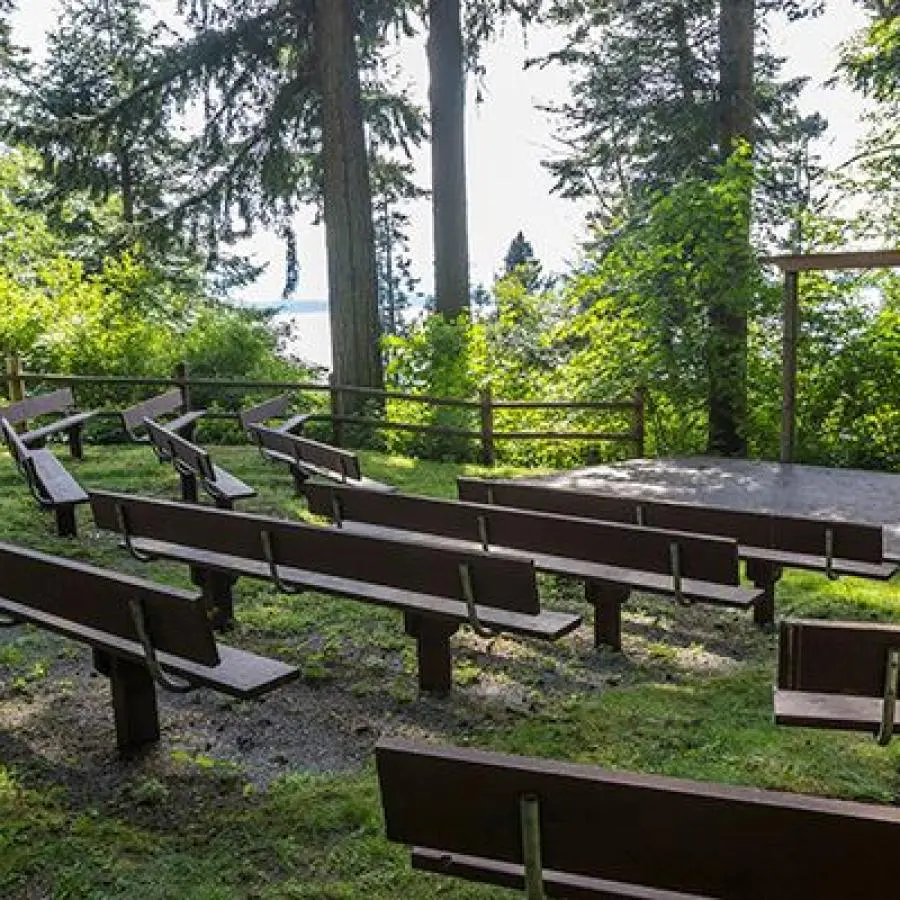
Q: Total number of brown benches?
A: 12